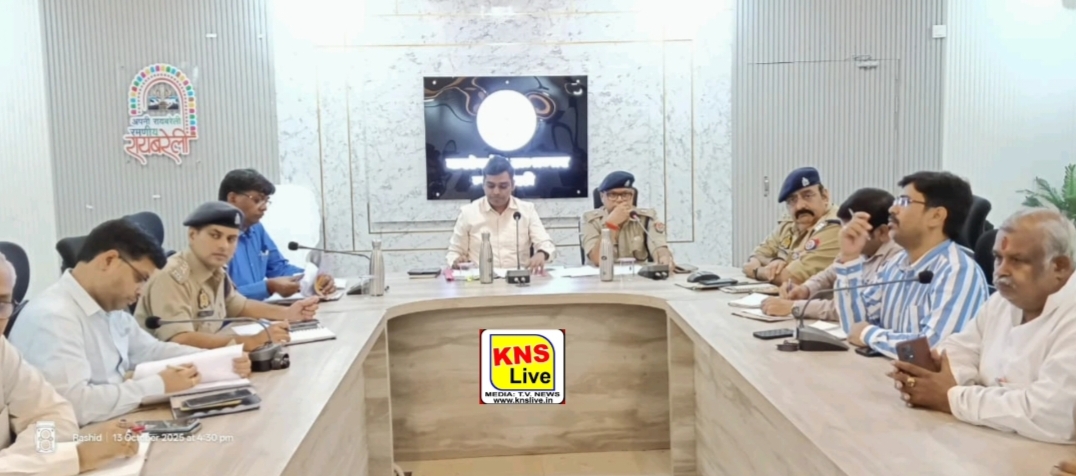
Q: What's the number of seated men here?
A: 10